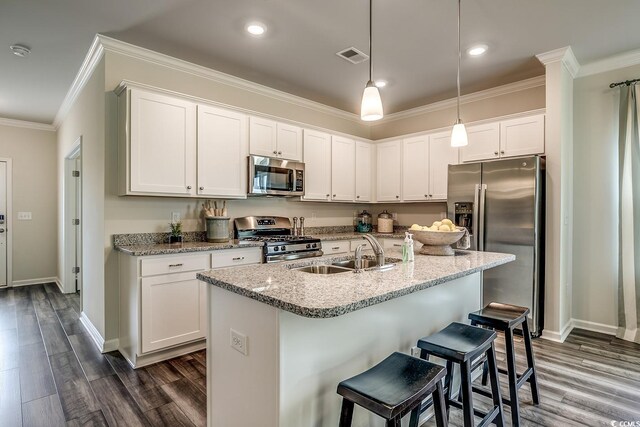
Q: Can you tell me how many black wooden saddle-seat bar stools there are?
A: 3